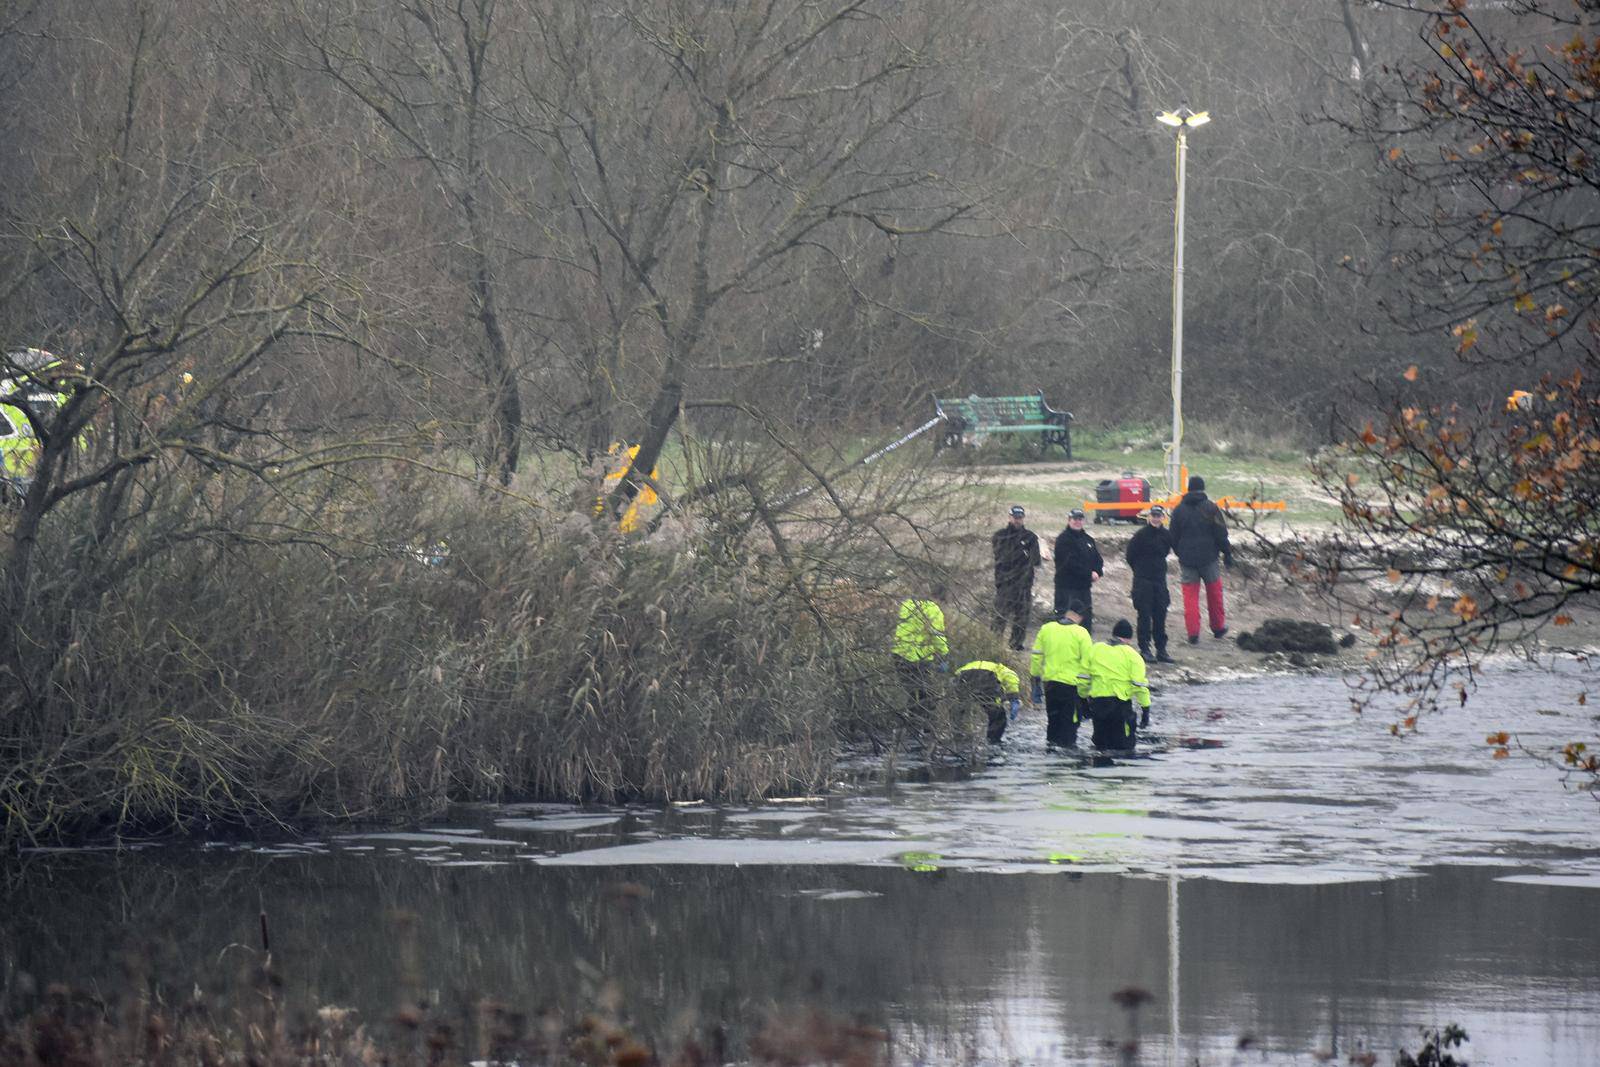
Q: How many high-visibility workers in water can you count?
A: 4